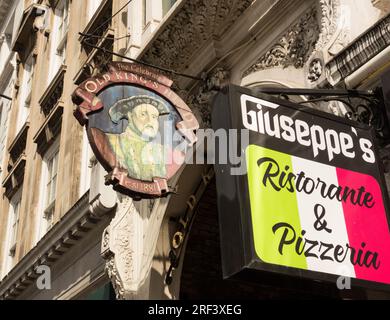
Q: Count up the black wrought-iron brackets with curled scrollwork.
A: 1